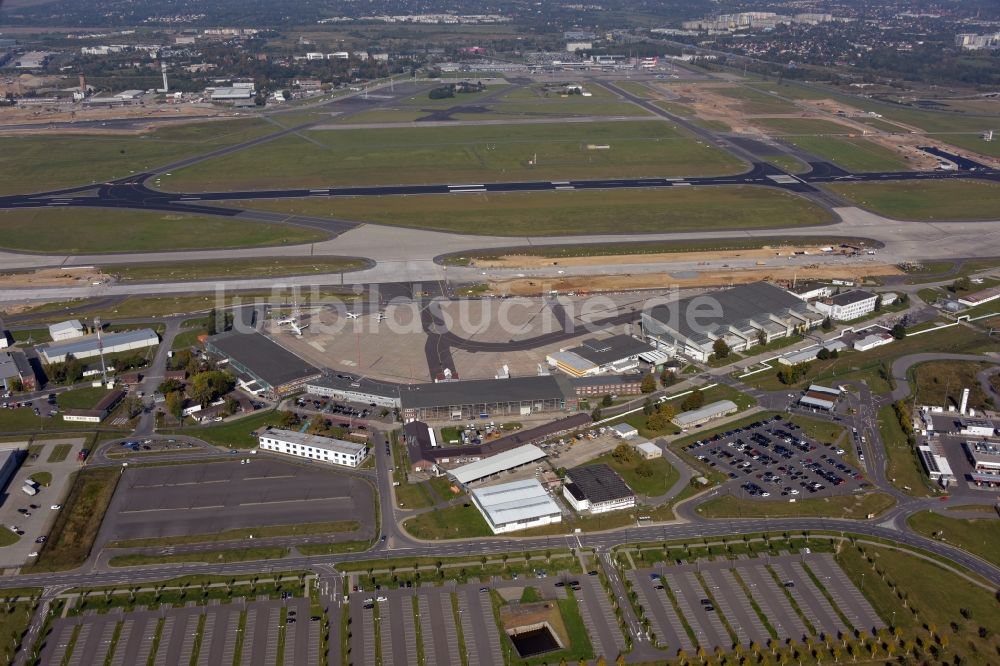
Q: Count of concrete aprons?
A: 1